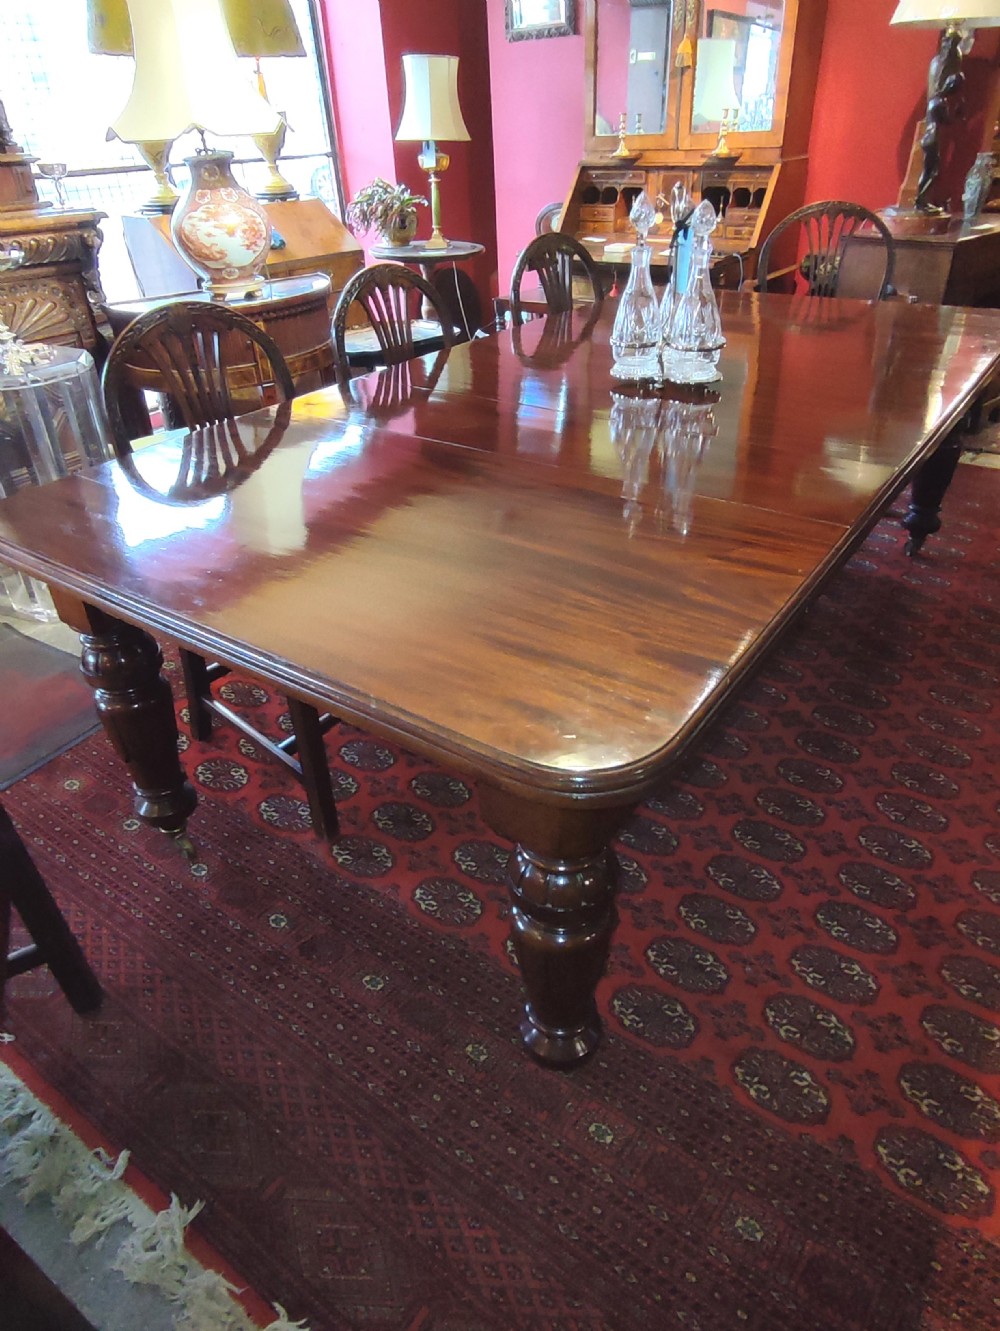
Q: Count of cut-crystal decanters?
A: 3